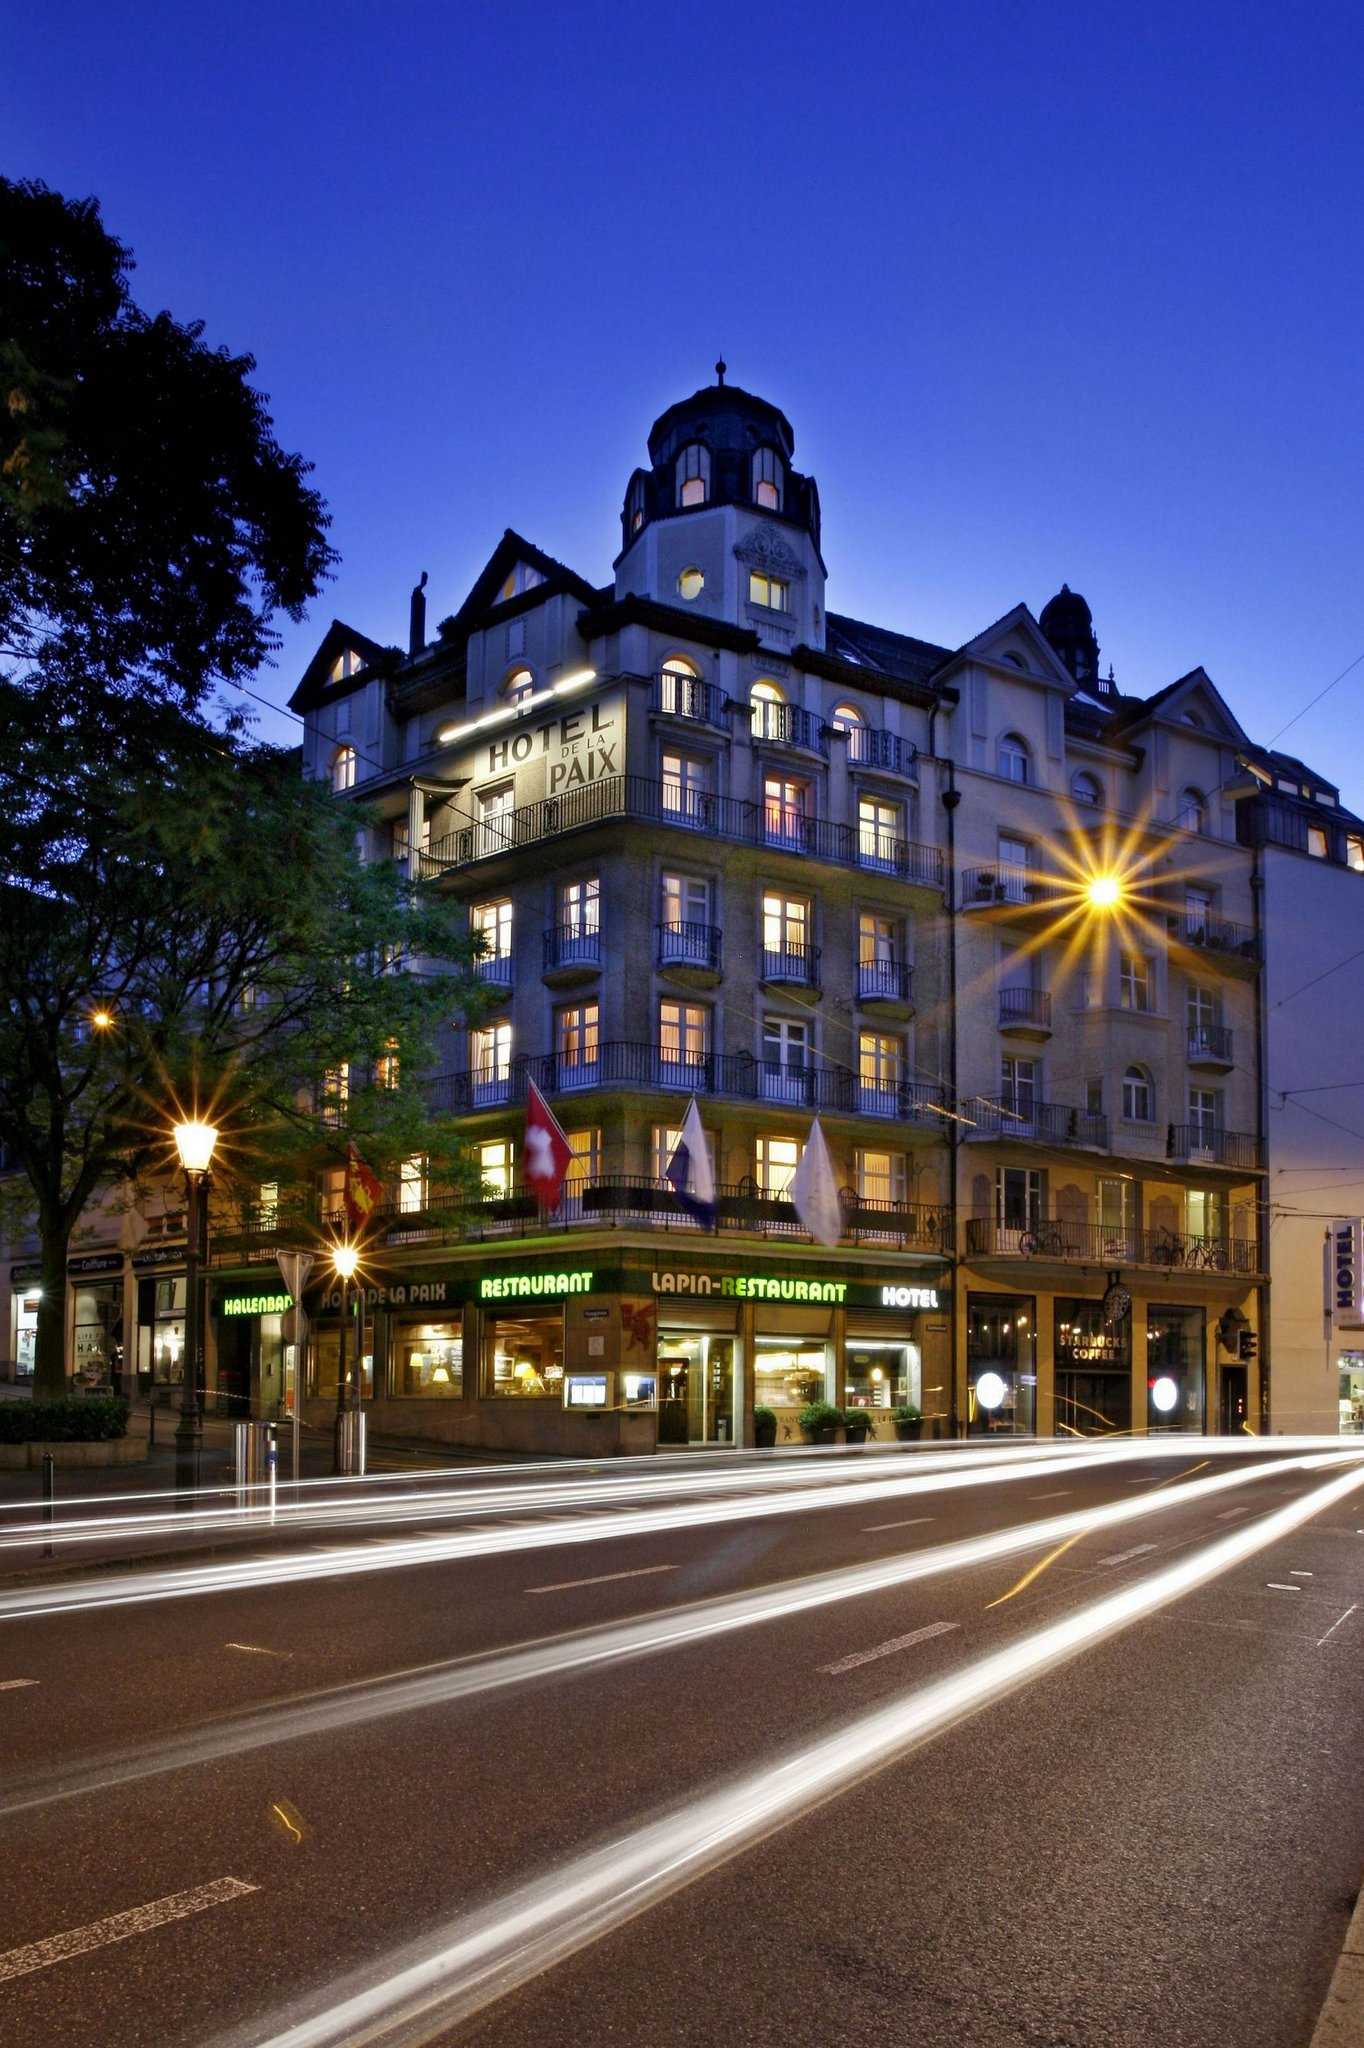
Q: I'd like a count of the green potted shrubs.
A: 4